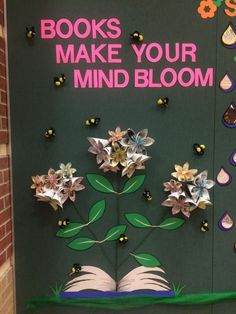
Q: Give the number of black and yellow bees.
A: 12